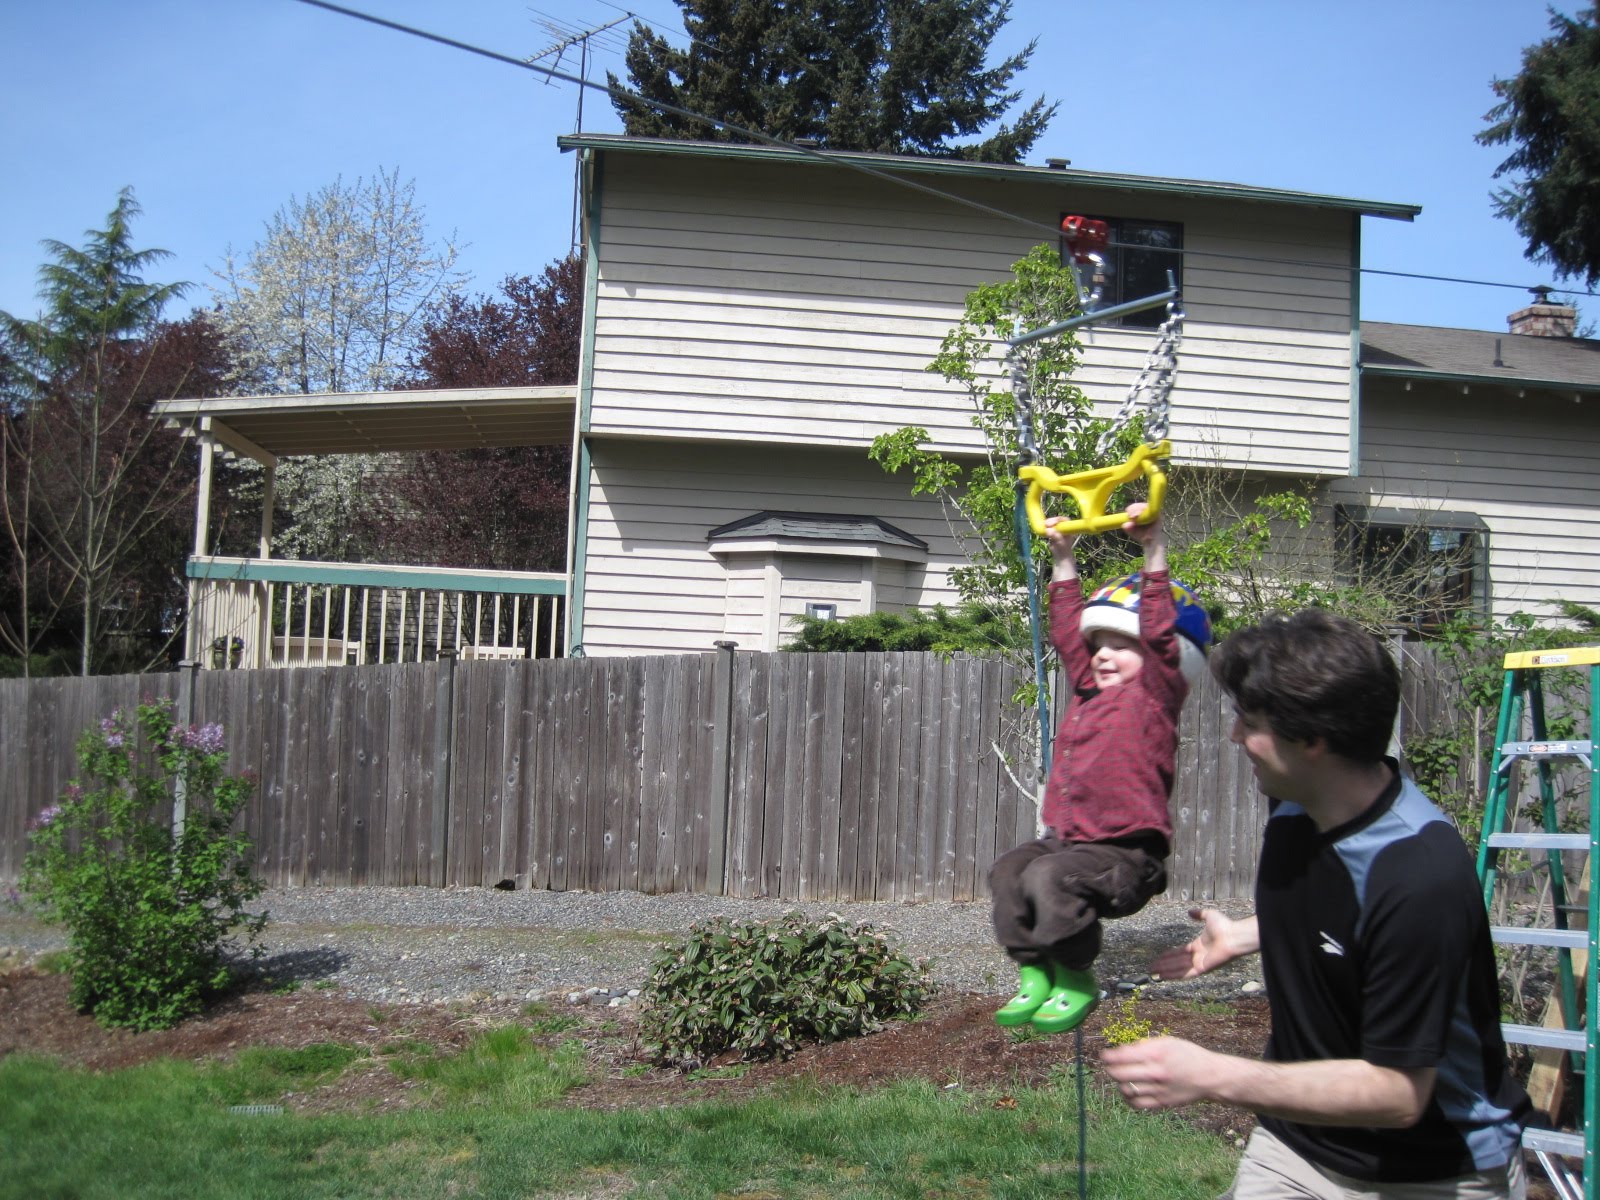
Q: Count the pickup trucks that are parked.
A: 0